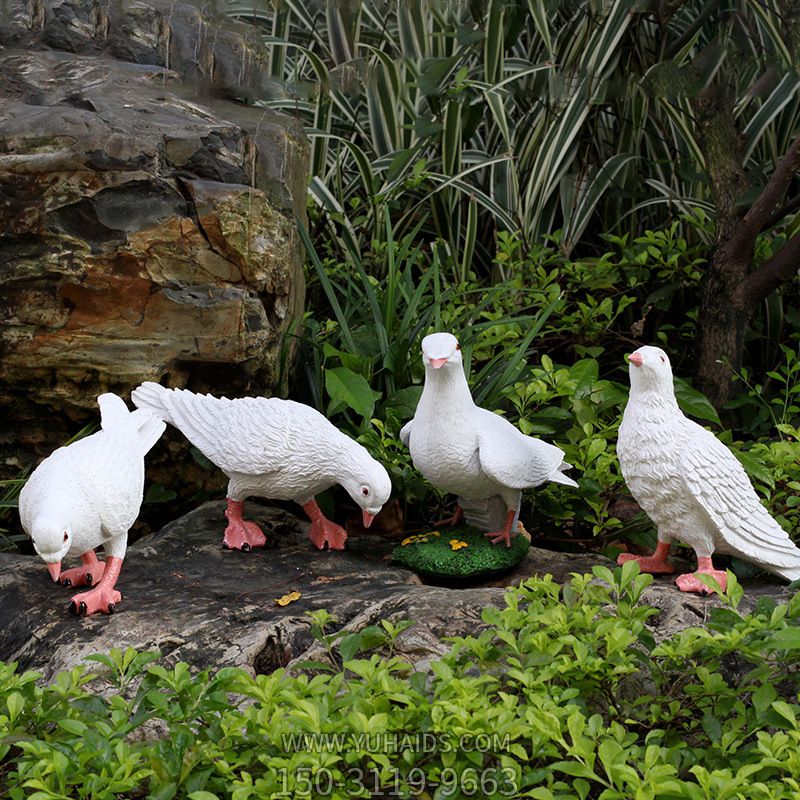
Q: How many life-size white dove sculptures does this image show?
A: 4